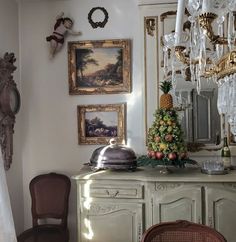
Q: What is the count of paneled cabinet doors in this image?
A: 3